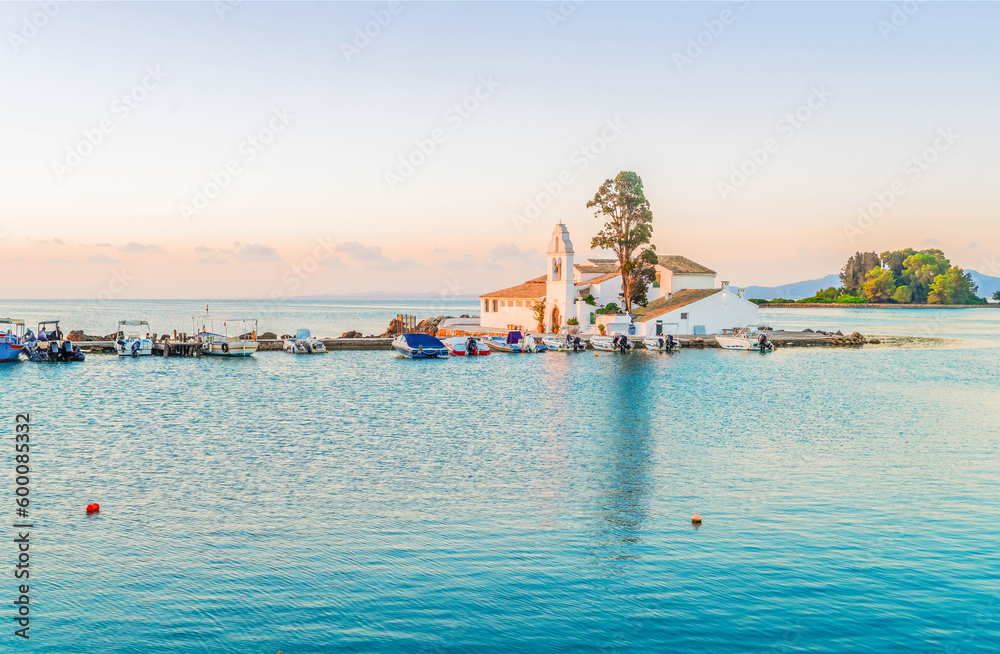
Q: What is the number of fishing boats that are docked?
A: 12